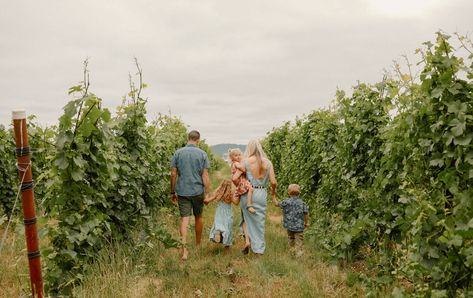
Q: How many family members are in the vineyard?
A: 5